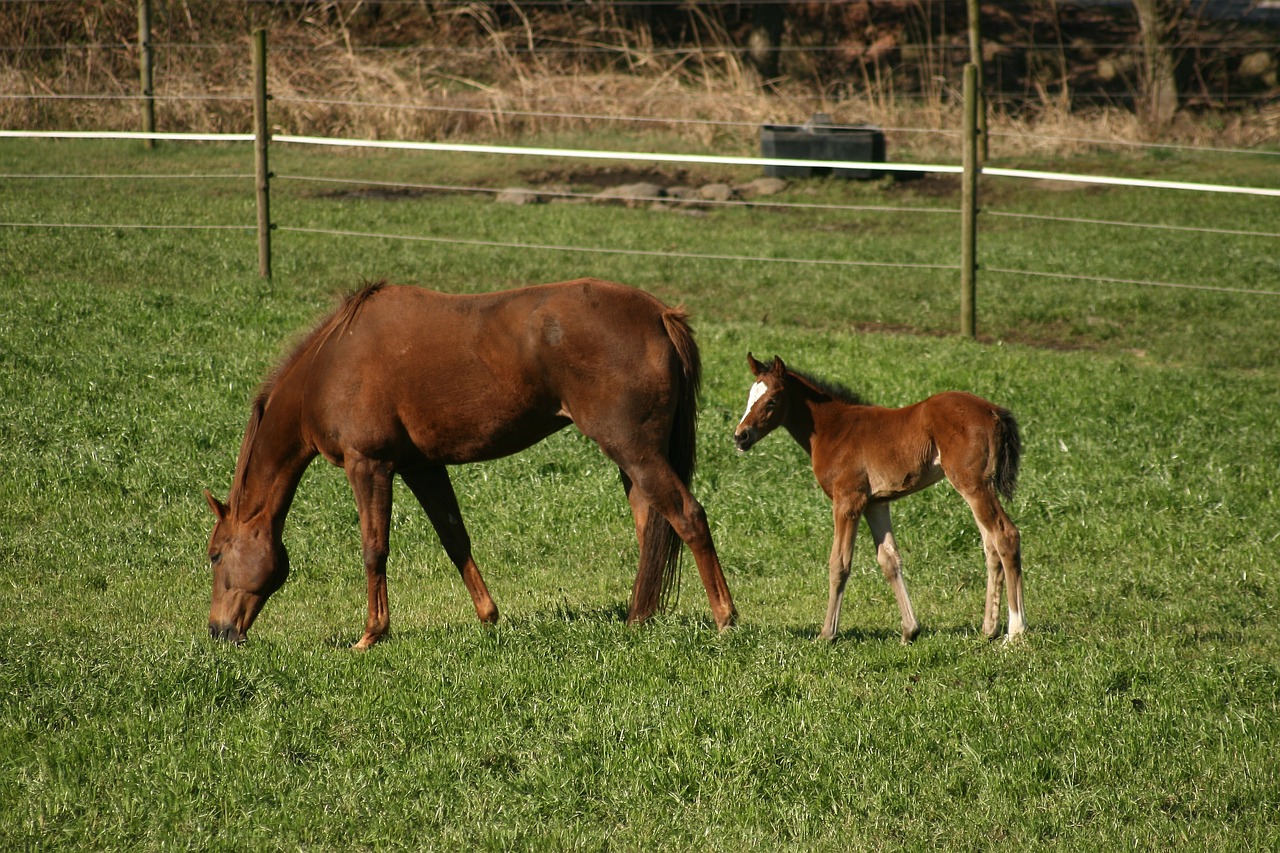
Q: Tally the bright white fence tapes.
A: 1